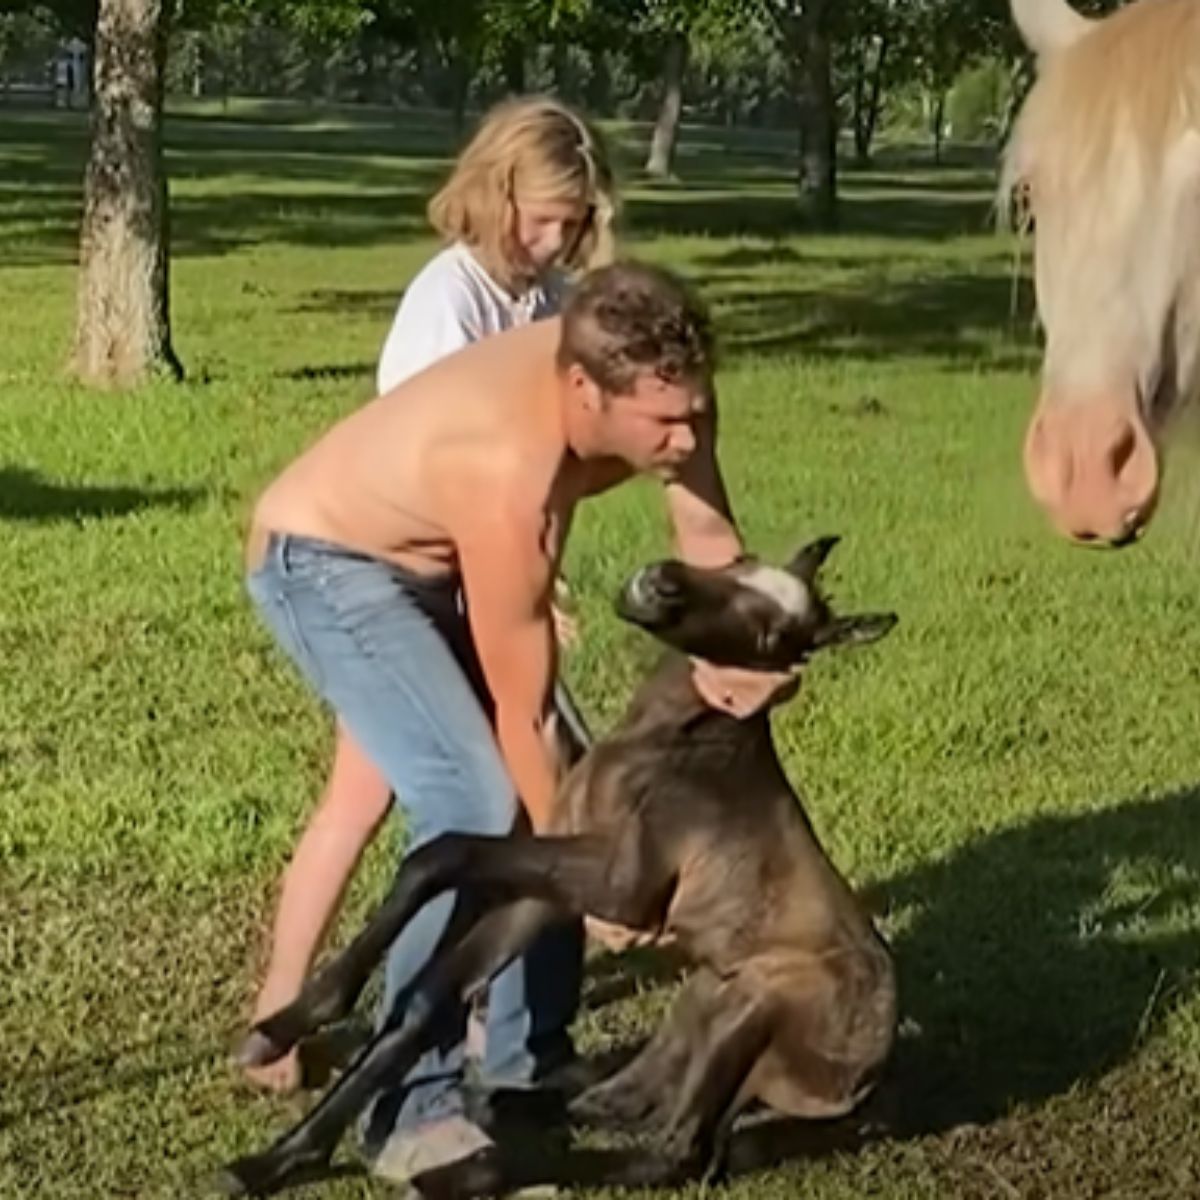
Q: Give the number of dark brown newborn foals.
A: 1